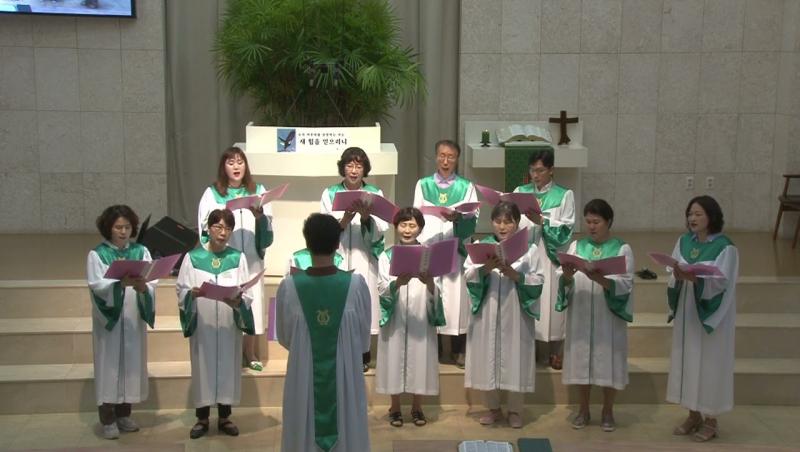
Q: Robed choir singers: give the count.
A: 11